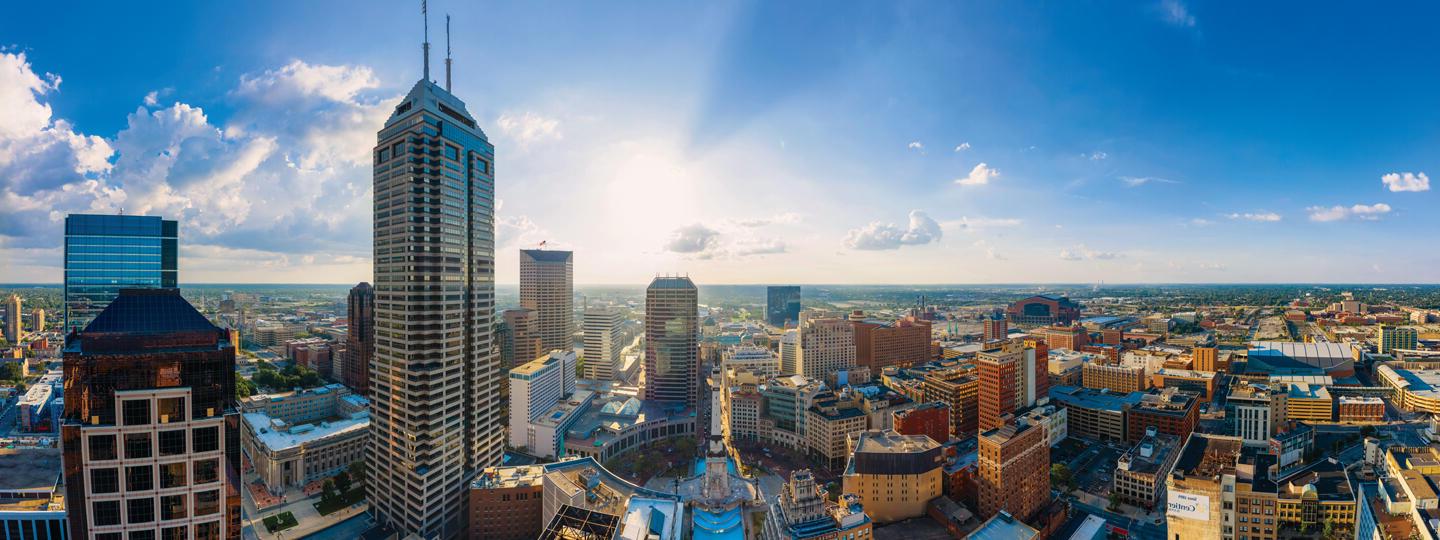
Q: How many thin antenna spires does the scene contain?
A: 2